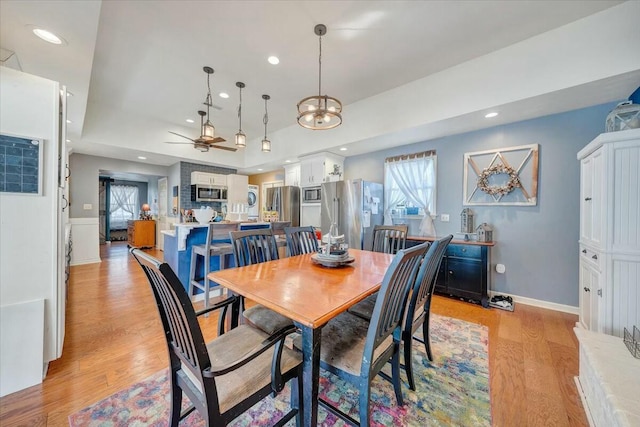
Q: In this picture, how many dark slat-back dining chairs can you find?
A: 6